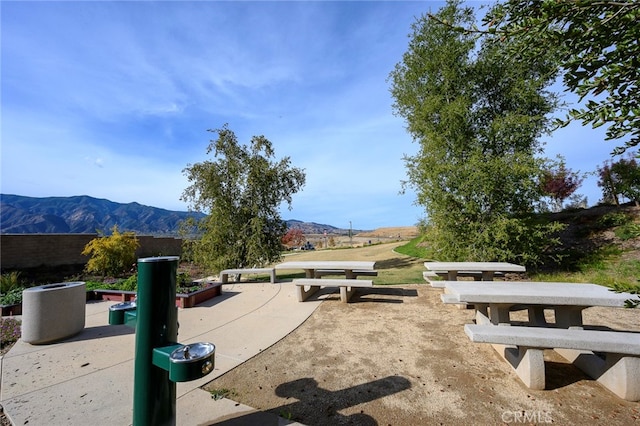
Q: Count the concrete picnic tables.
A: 3